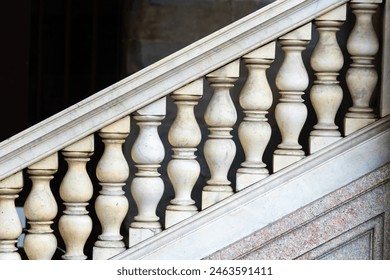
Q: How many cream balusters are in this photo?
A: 11